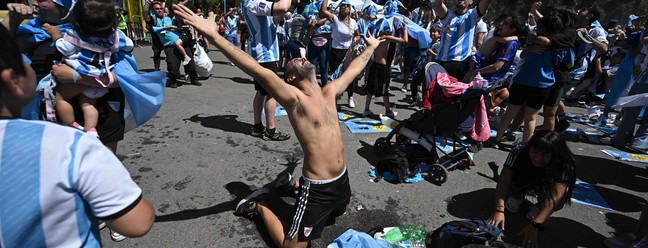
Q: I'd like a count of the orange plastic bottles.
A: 0